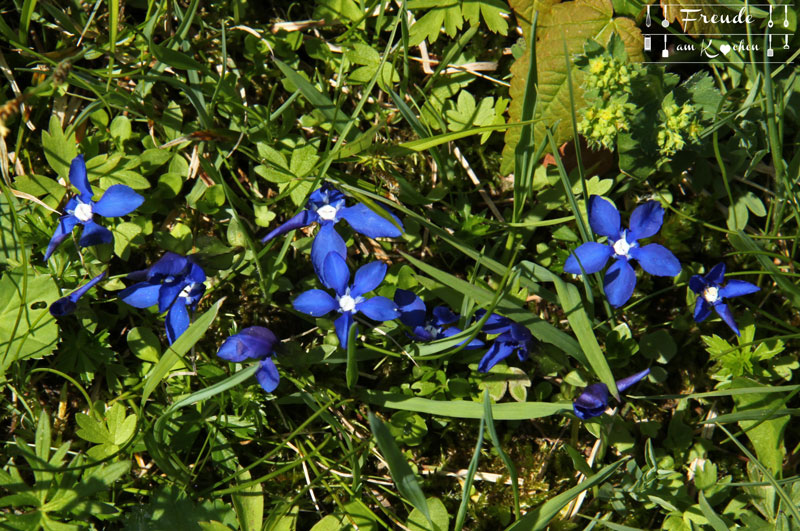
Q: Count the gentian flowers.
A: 11